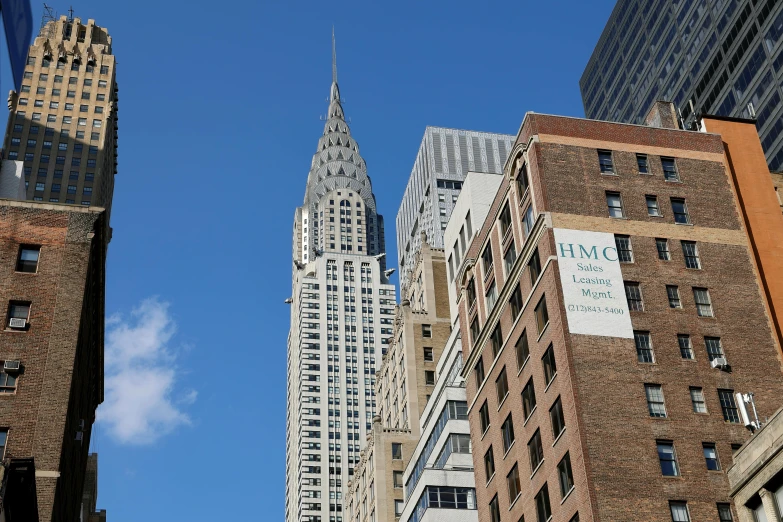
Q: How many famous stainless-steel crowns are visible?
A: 1